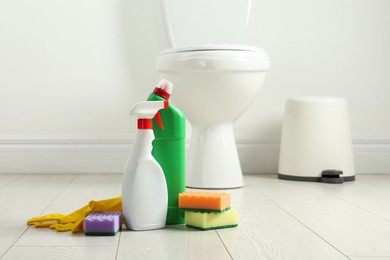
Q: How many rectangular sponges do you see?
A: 3